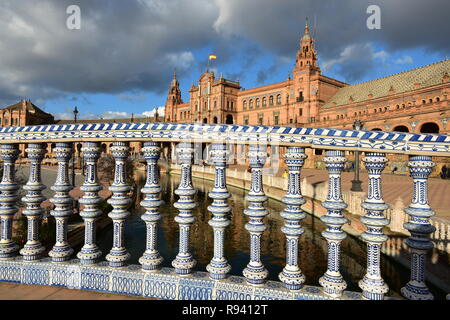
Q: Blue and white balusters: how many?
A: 13